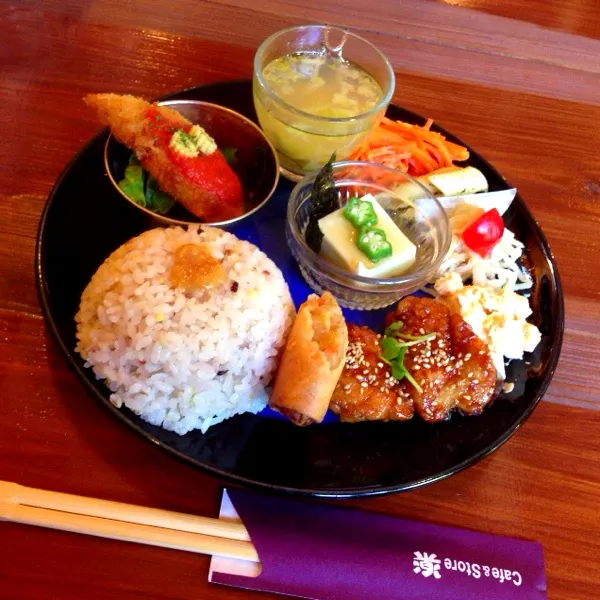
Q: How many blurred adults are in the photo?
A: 0